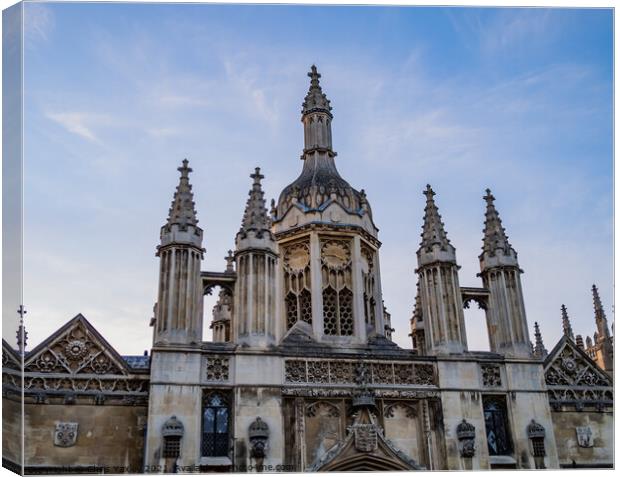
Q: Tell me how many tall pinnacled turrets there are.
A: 4